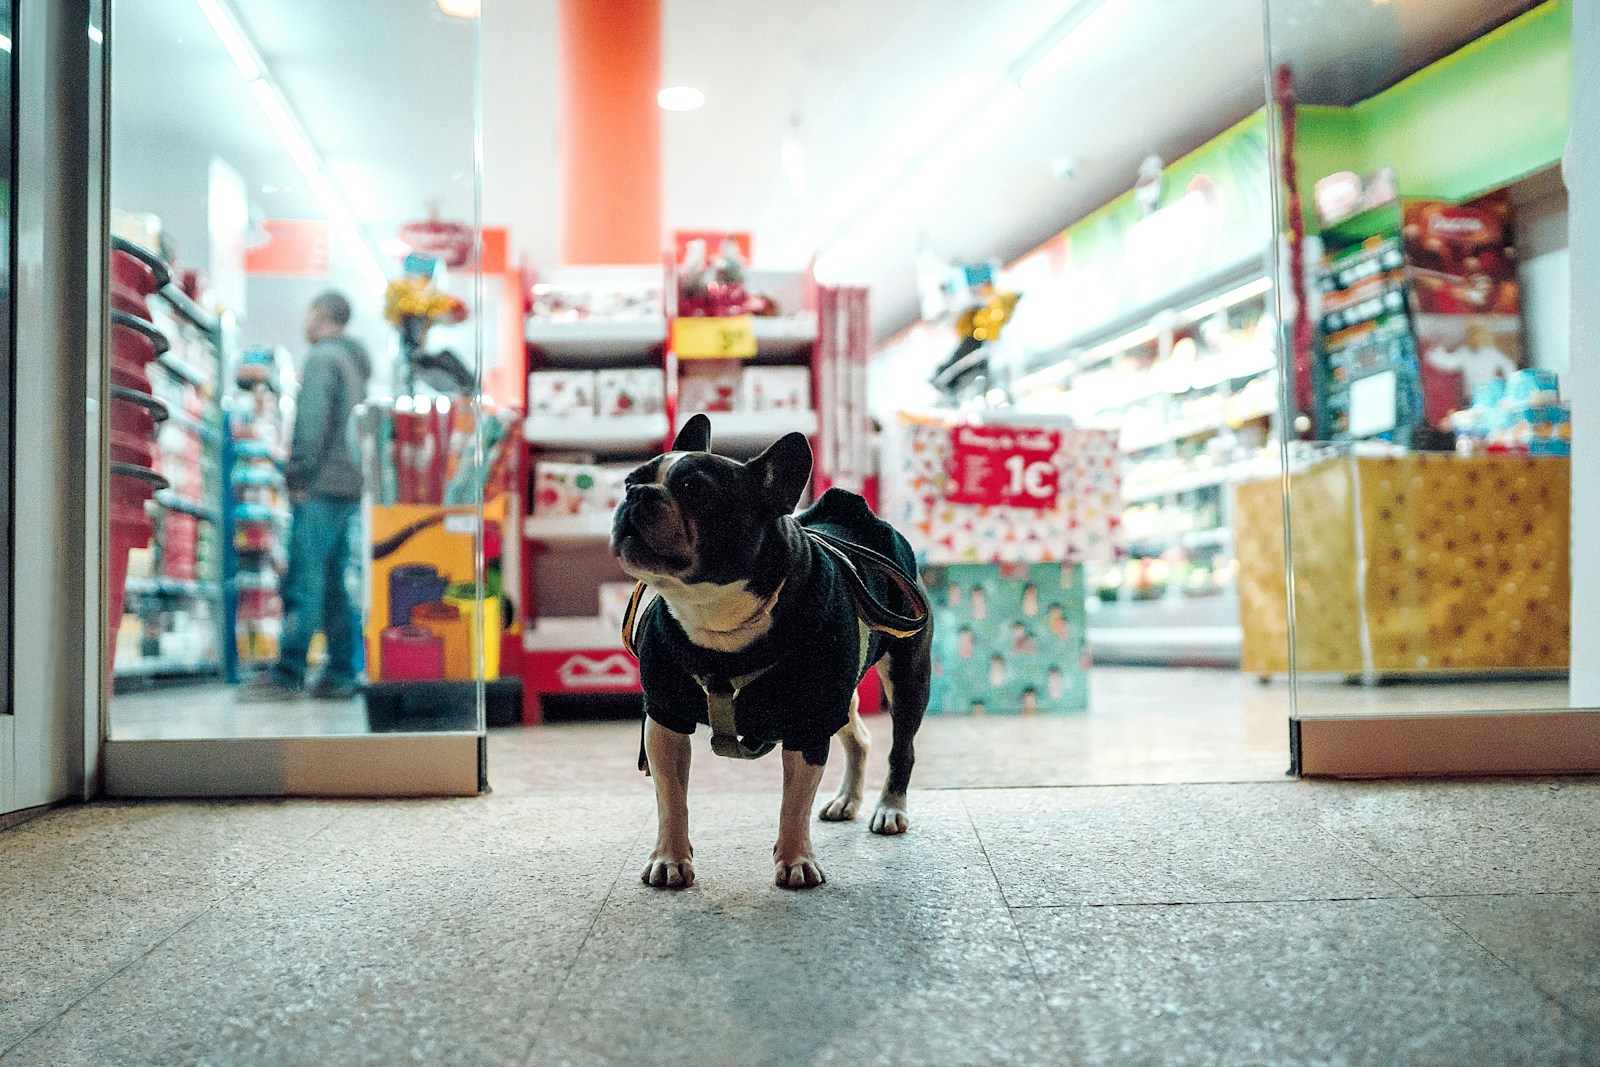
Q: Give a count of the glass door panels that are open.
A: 2